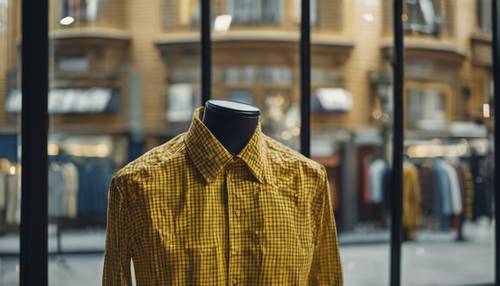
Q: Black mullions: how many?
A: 5